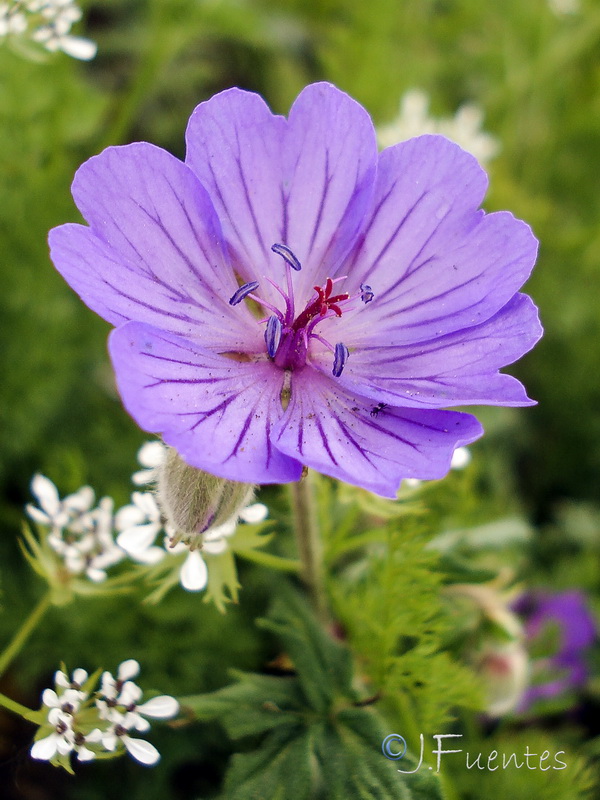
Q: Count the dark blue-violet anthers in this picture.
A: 5